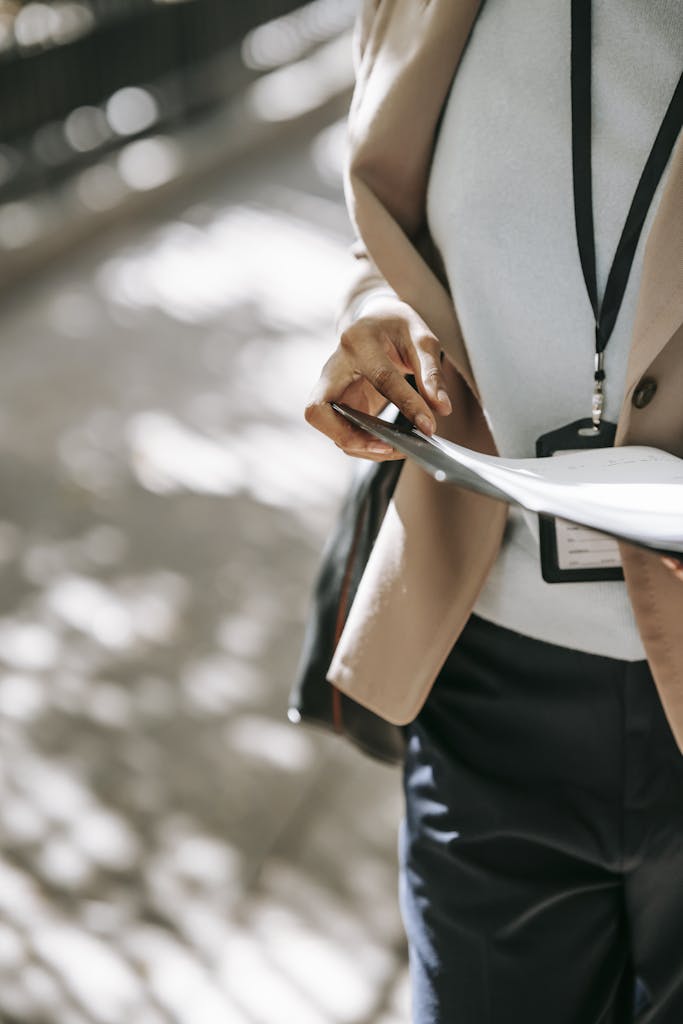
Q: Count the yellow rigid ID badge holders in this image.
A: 0